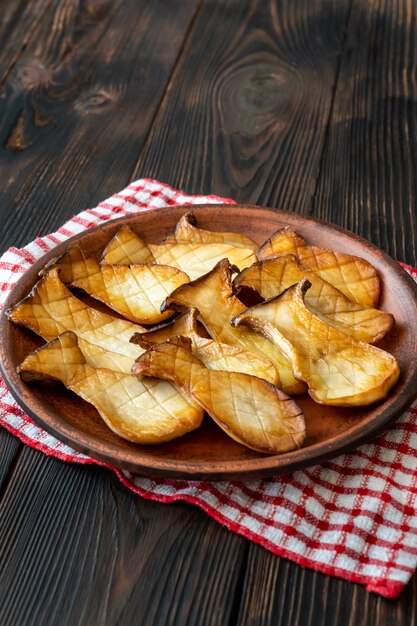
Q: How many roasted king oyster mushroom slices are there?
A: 11